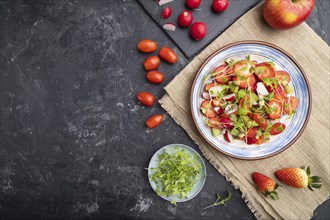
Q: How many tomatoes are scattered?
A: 6